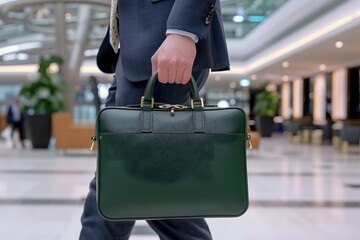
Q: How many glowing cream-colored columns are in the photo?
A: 4